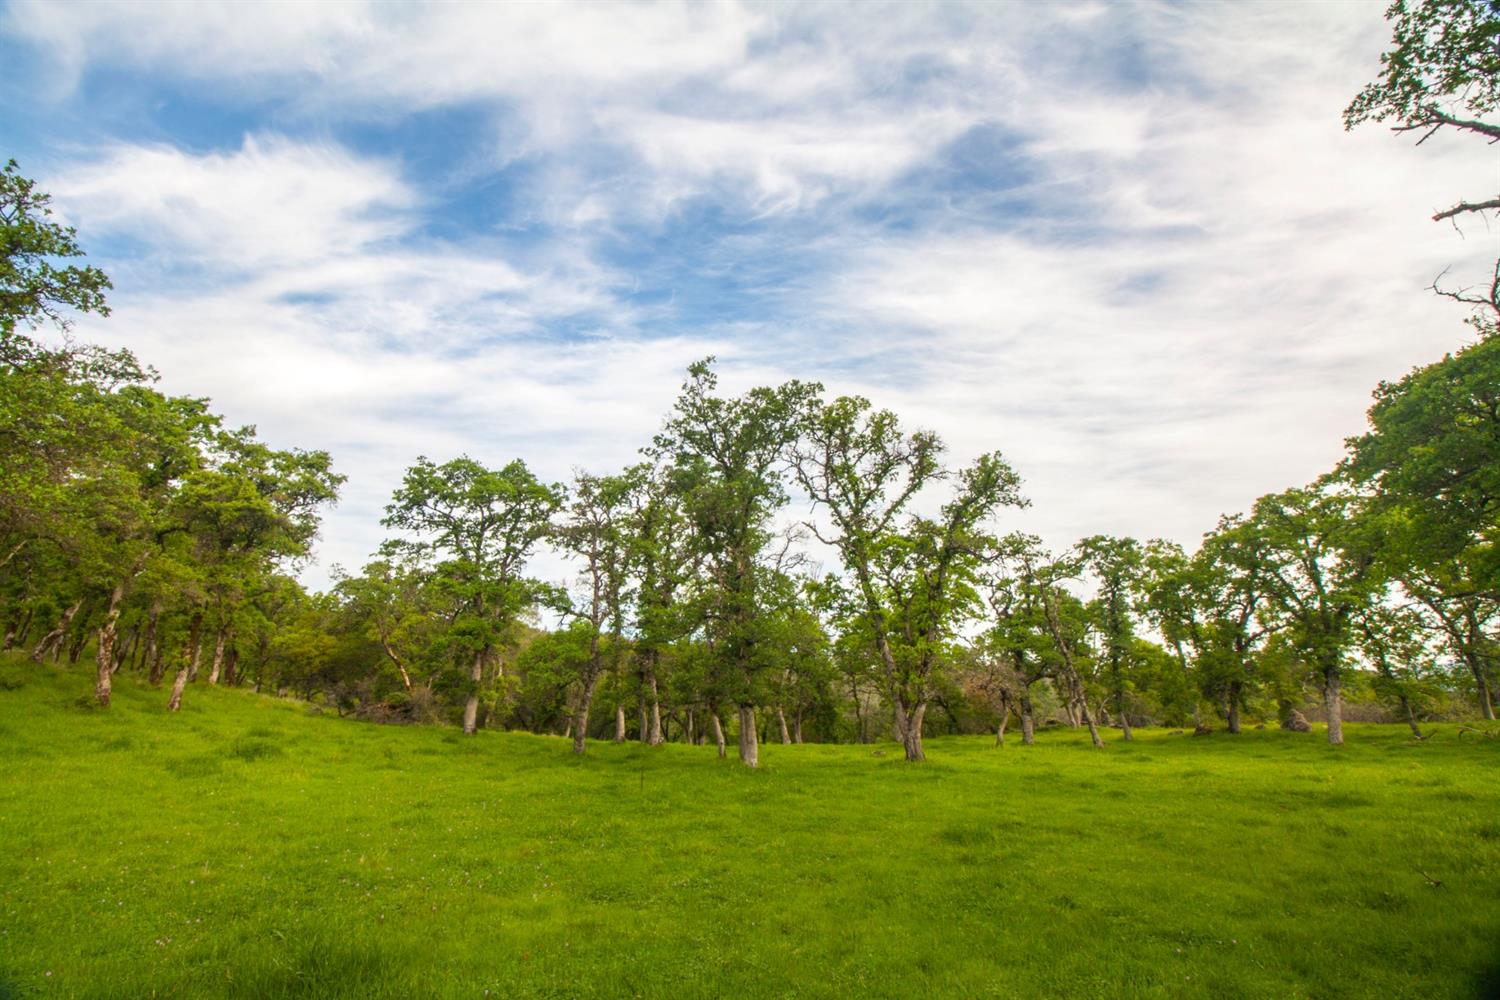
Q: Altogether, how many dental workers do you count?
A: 0